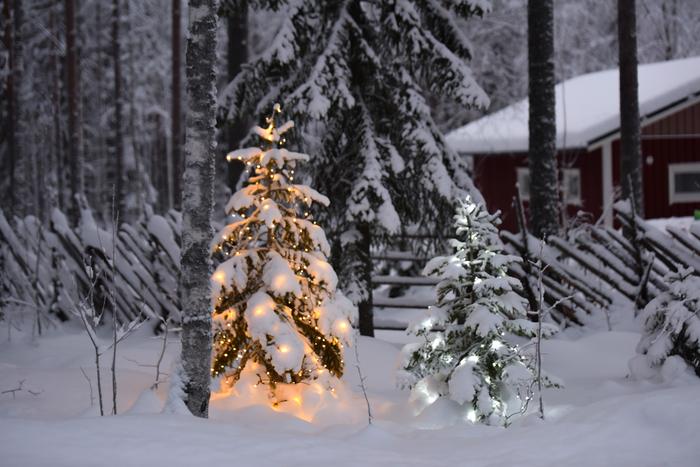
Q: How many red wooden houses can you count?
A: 1